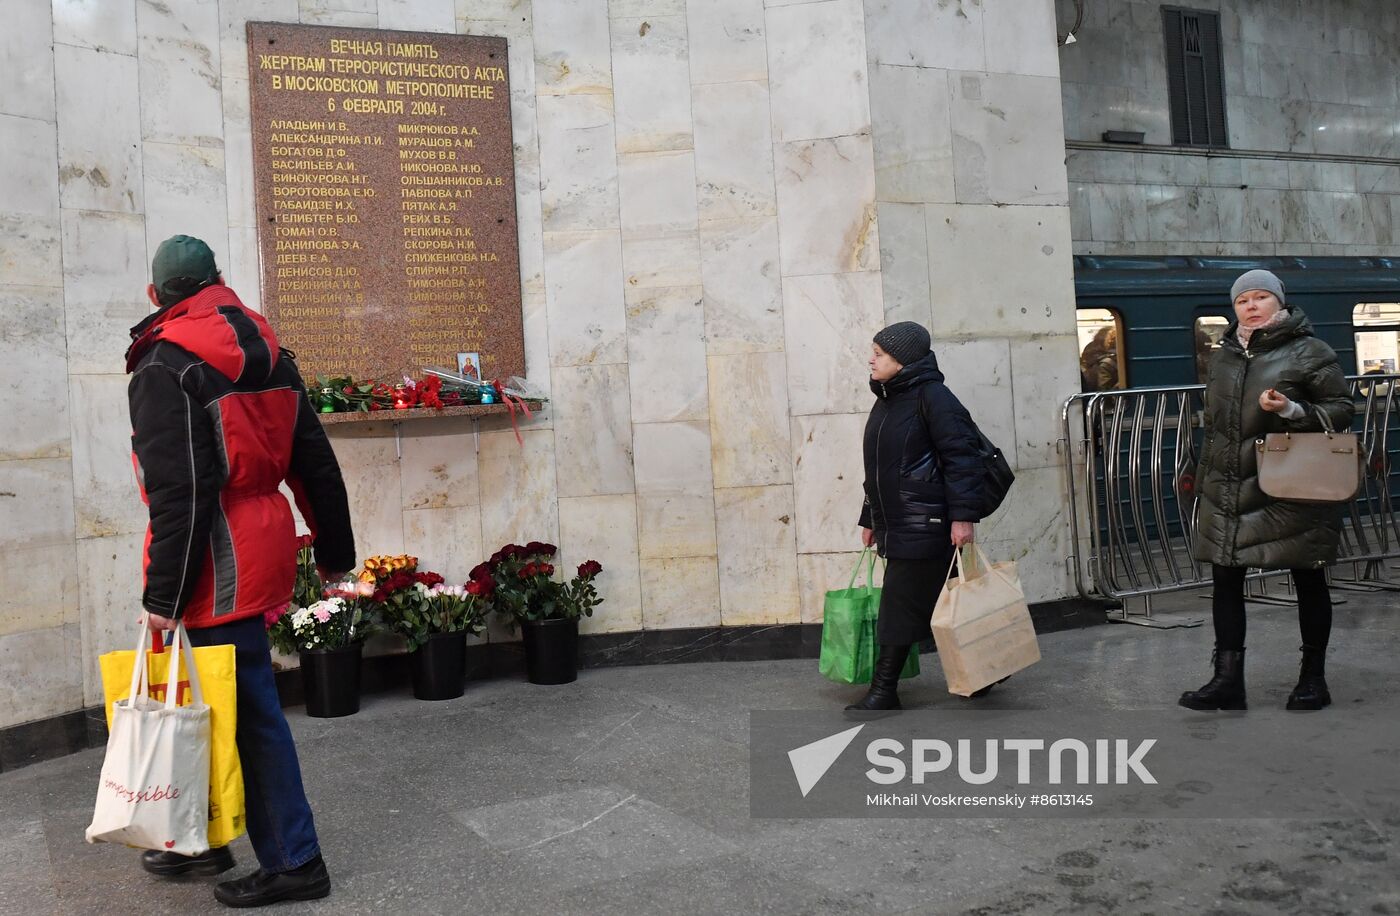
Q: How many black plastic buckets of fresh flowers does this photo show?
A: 3